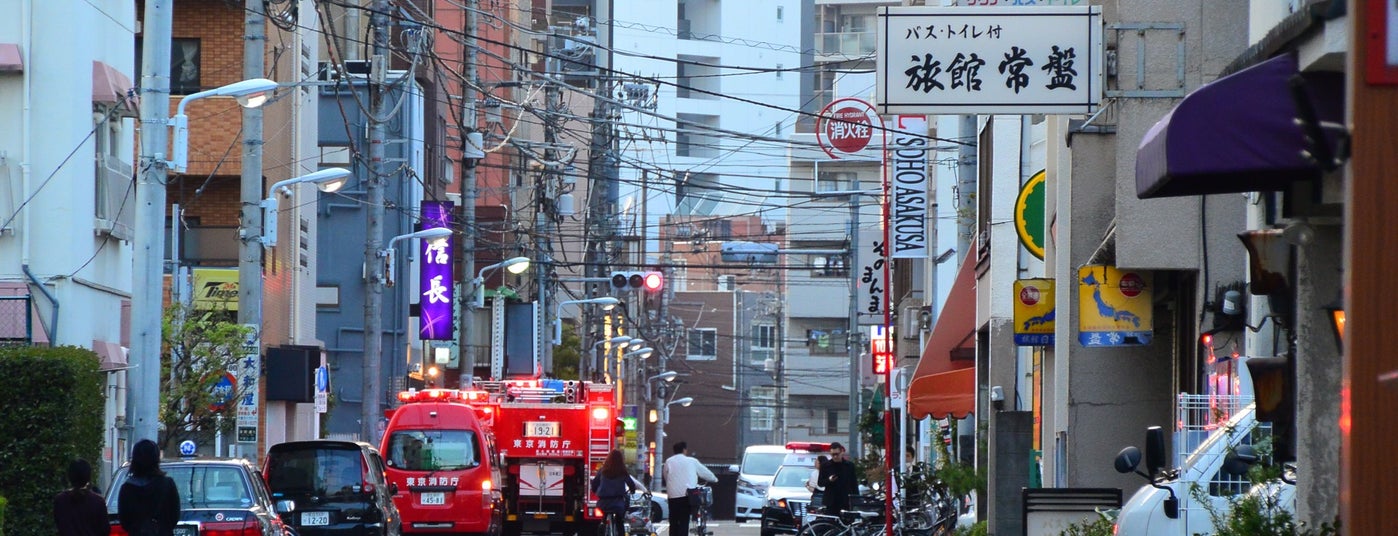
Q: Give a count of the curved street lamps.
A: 10